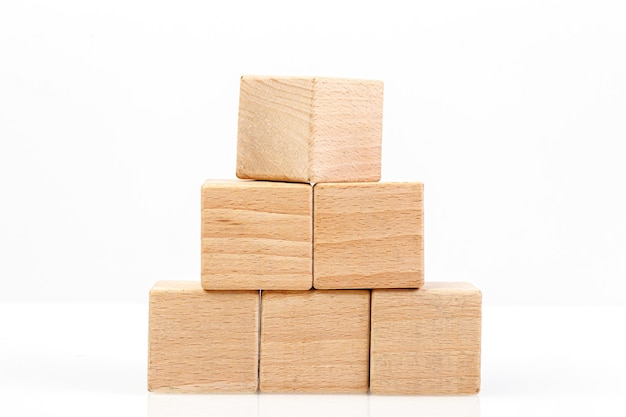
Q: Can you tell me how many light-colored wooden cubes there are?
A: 6